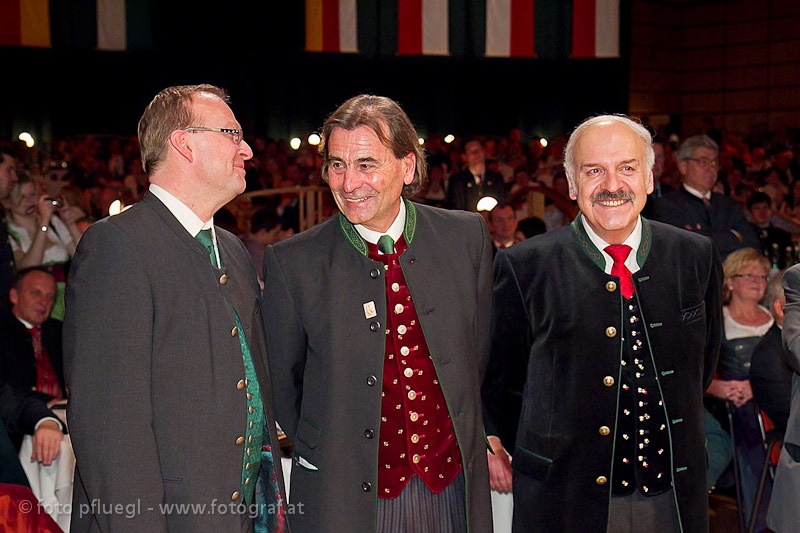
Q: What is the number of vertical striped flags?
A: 6